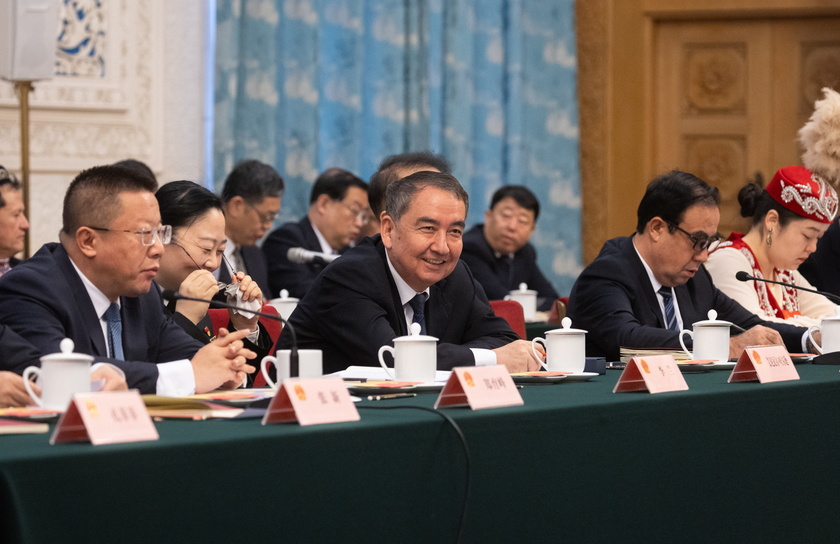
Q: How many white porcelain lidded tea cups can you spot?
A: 7